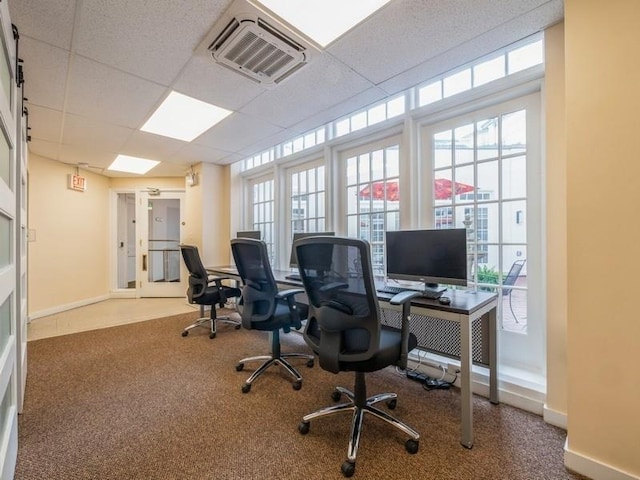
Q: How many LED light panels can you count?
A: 3